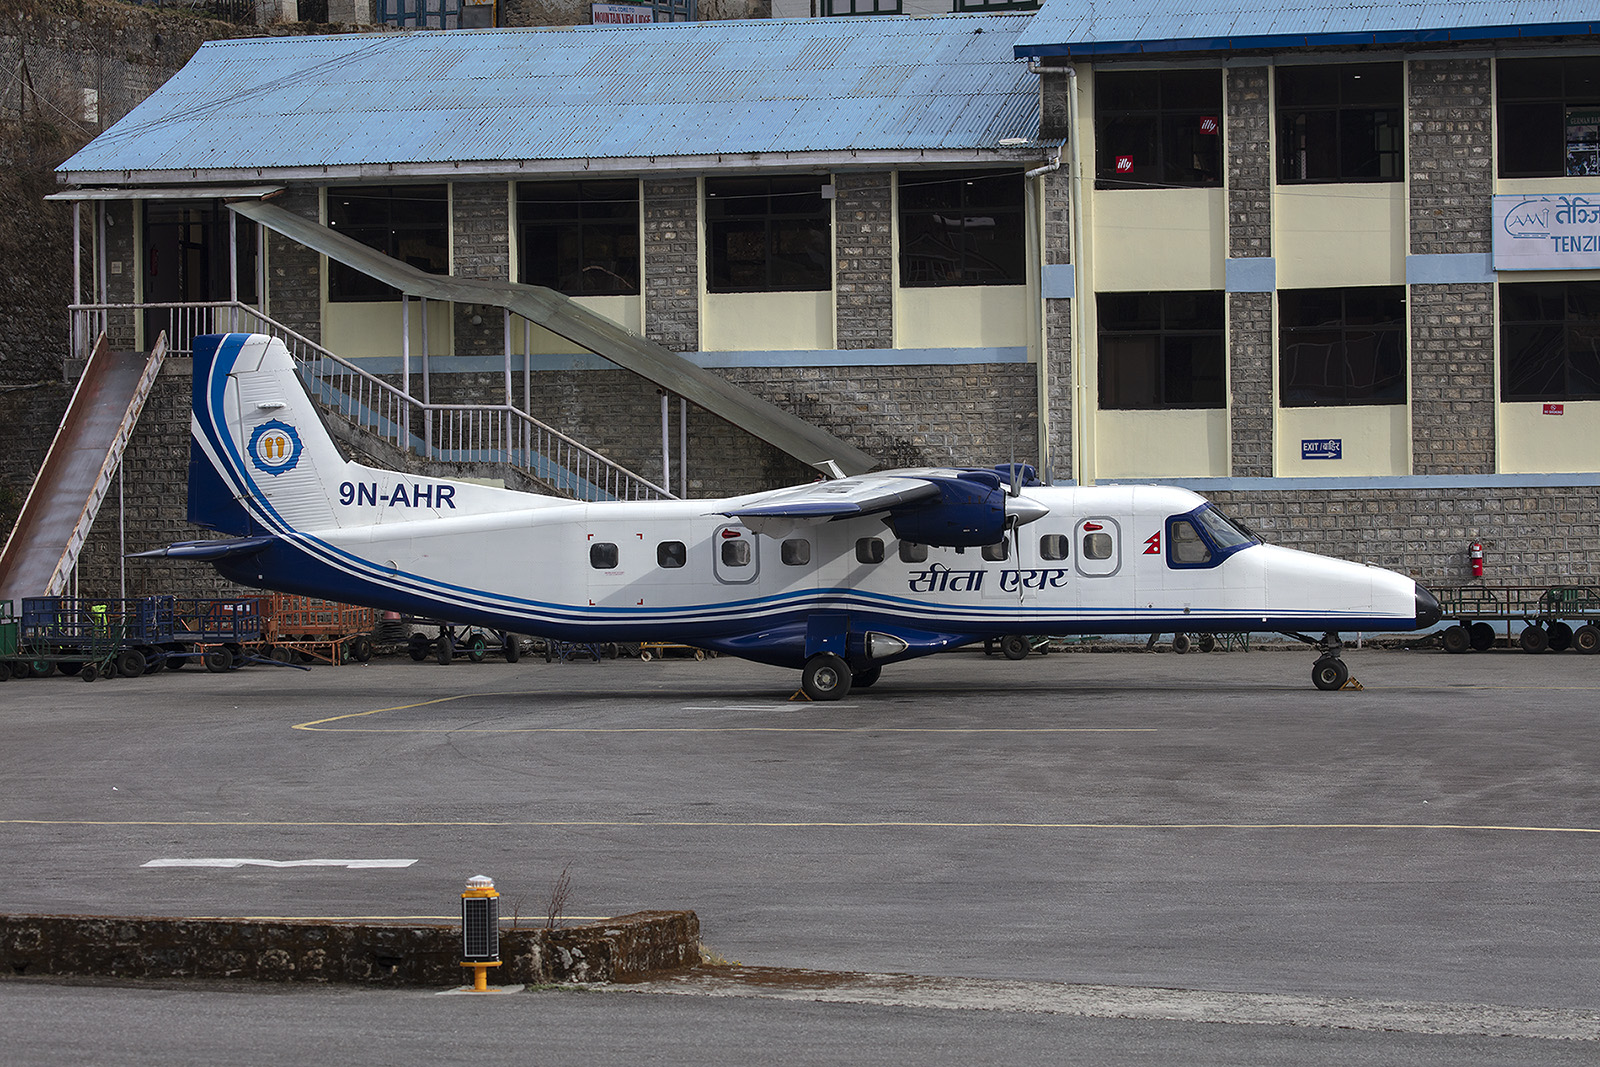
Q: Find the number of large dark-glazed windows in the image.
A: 10